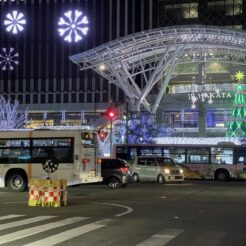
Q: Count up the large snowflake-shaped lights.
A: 3